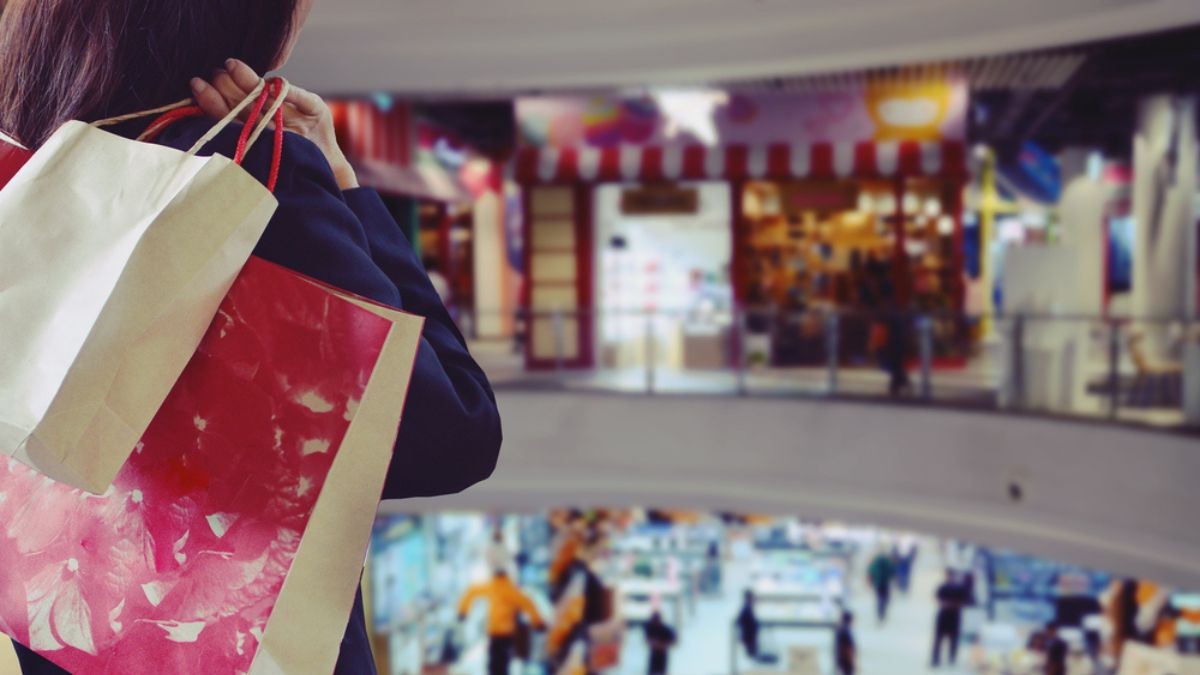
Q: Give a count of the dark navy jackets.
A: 1